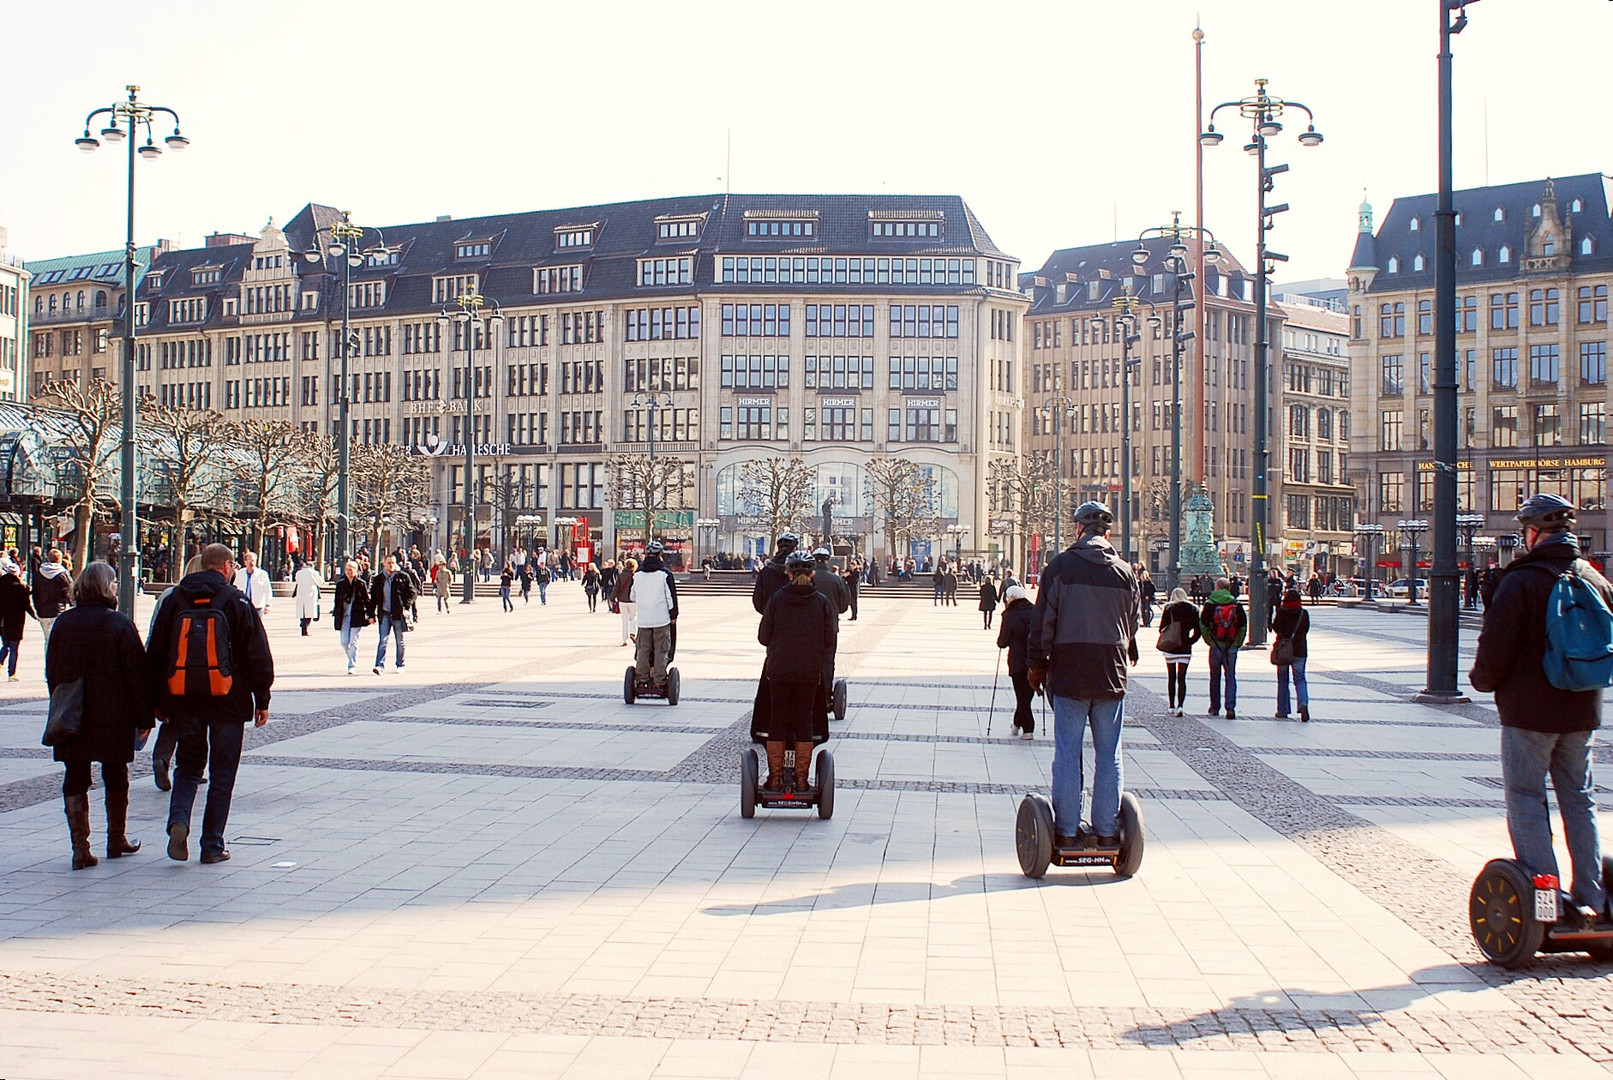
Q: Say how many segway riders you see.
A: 6